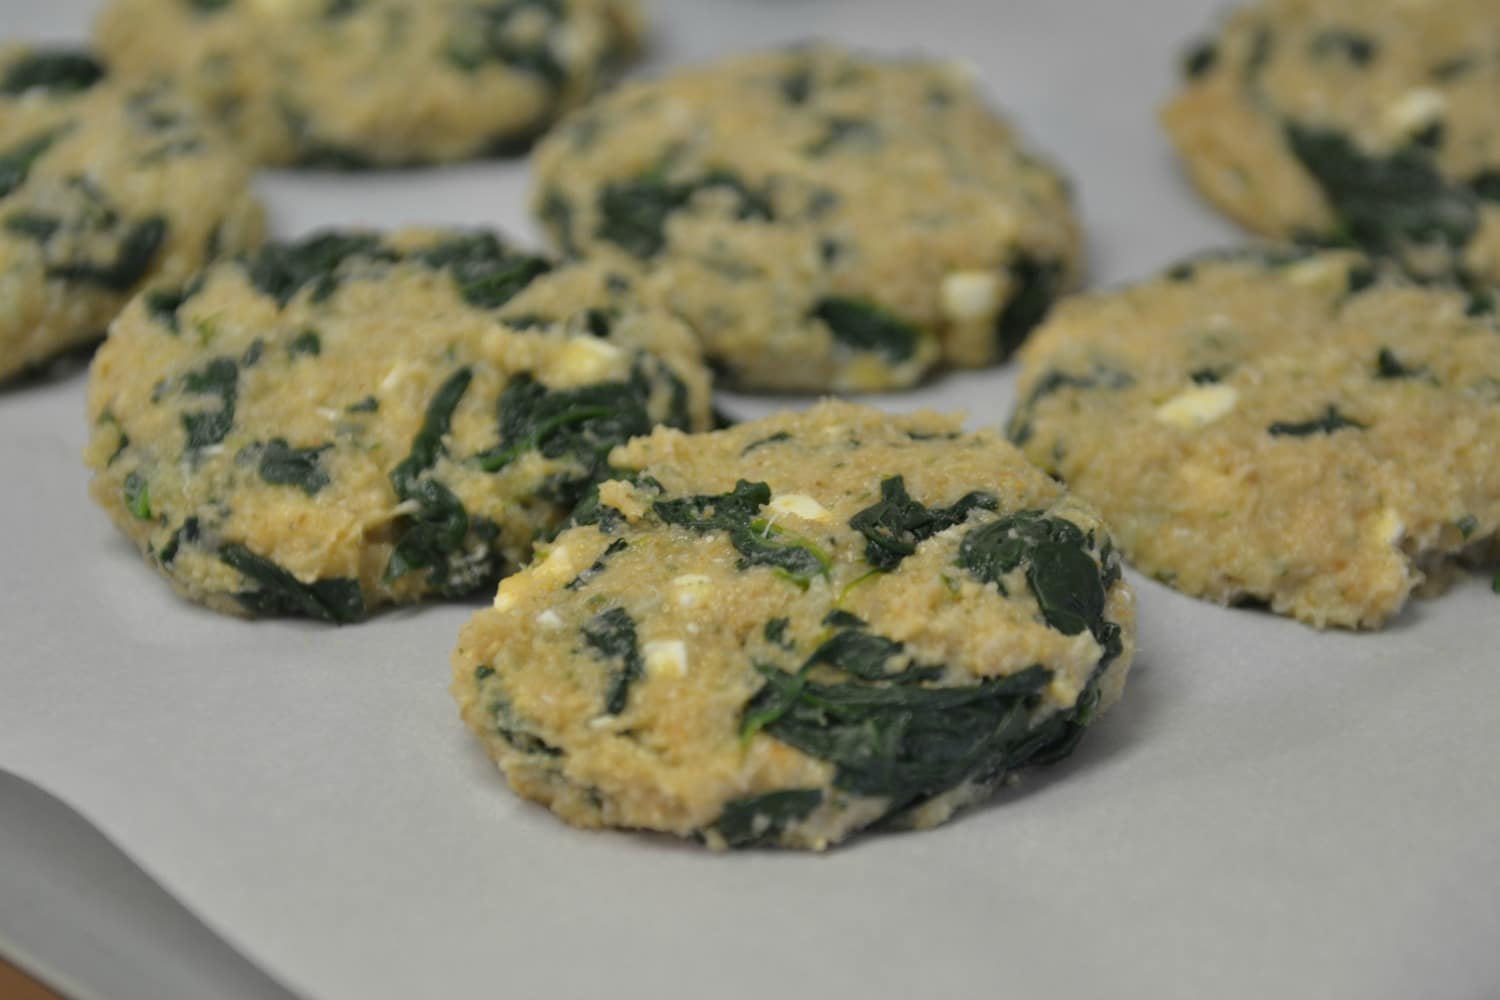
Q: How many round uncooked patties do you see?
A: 7